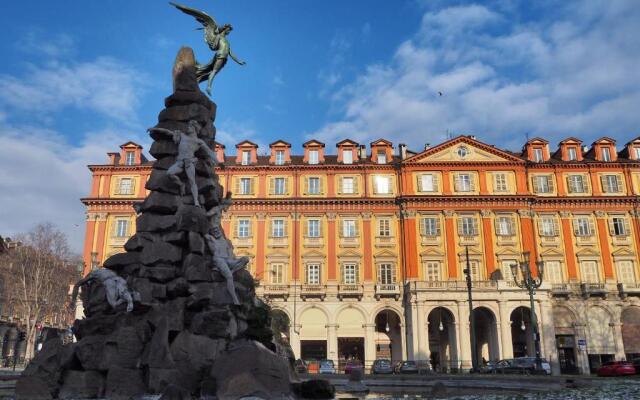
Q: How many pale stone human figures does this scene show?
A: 4